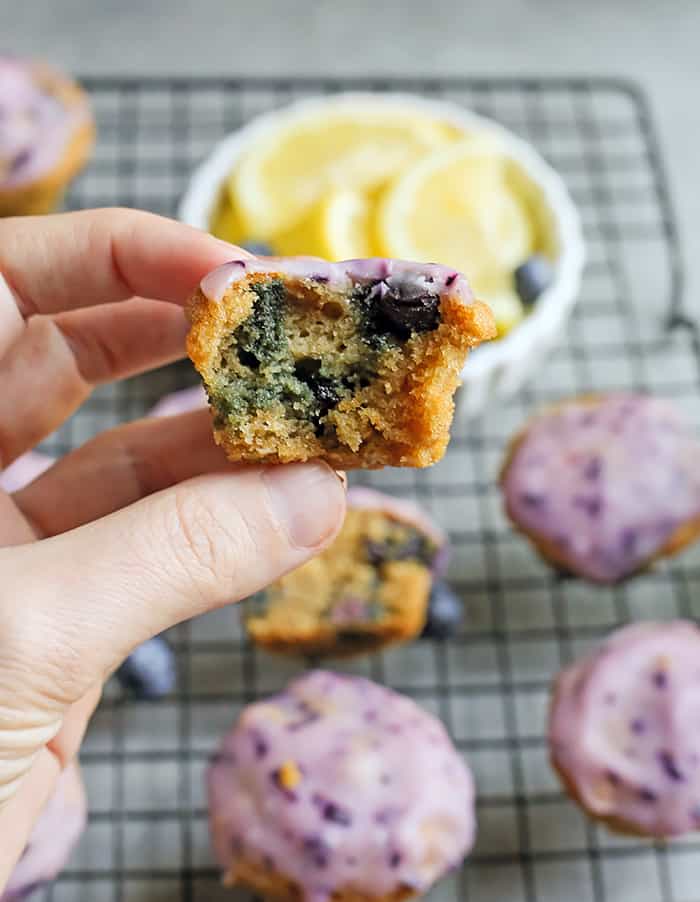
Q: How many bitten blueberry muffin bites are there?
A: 2